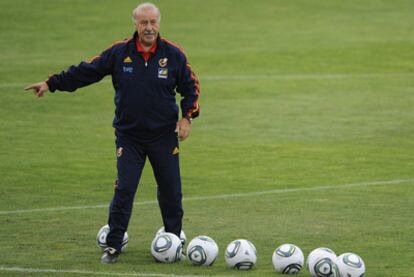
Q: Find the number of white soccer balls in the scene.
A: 8